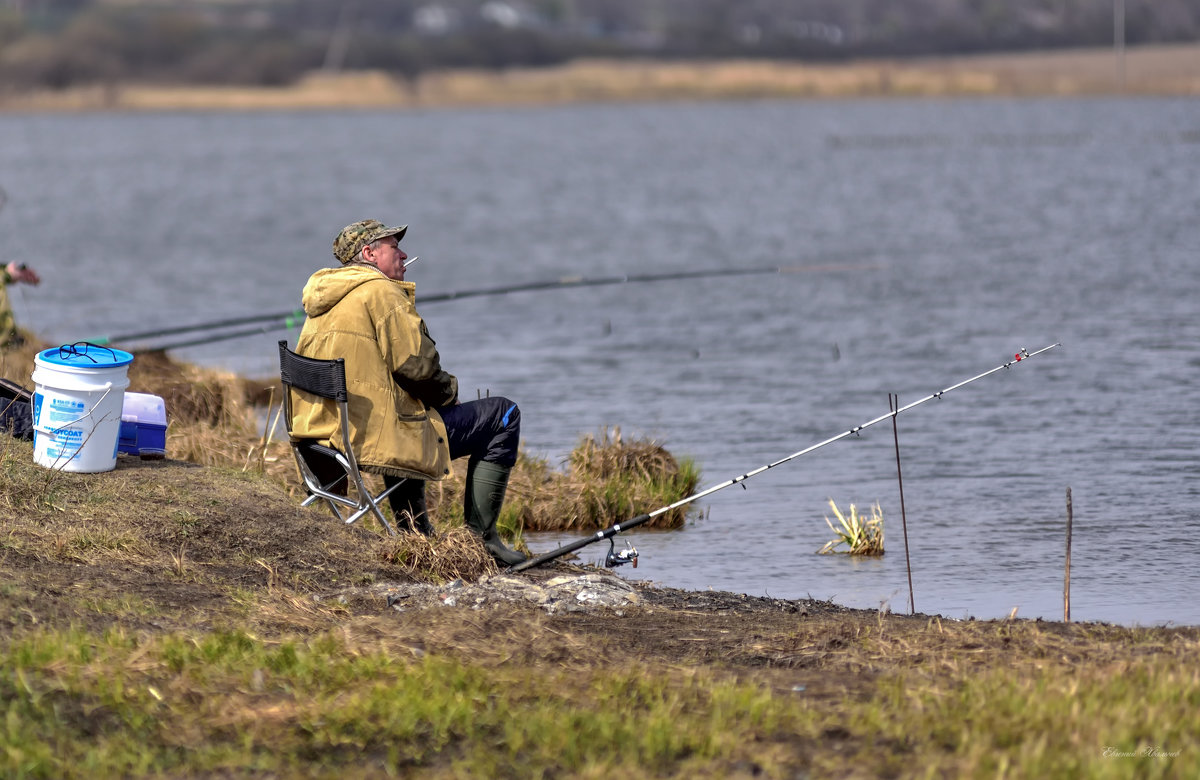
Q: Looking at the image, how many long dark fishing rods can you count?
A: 2